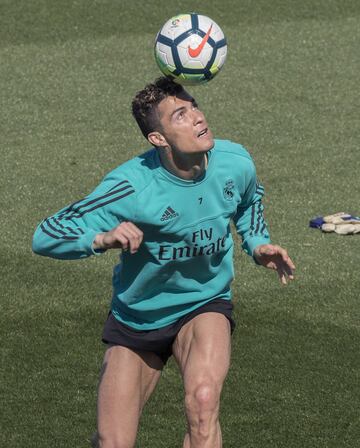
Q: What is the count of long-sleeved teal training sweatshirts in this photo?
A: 1